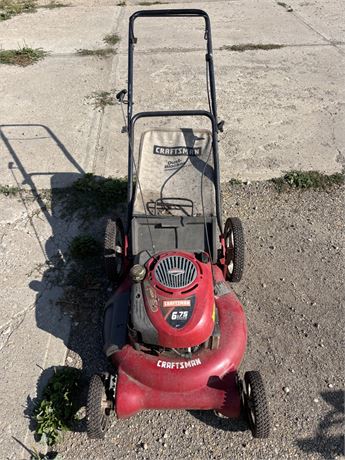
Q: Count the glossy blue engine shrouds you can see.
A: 0